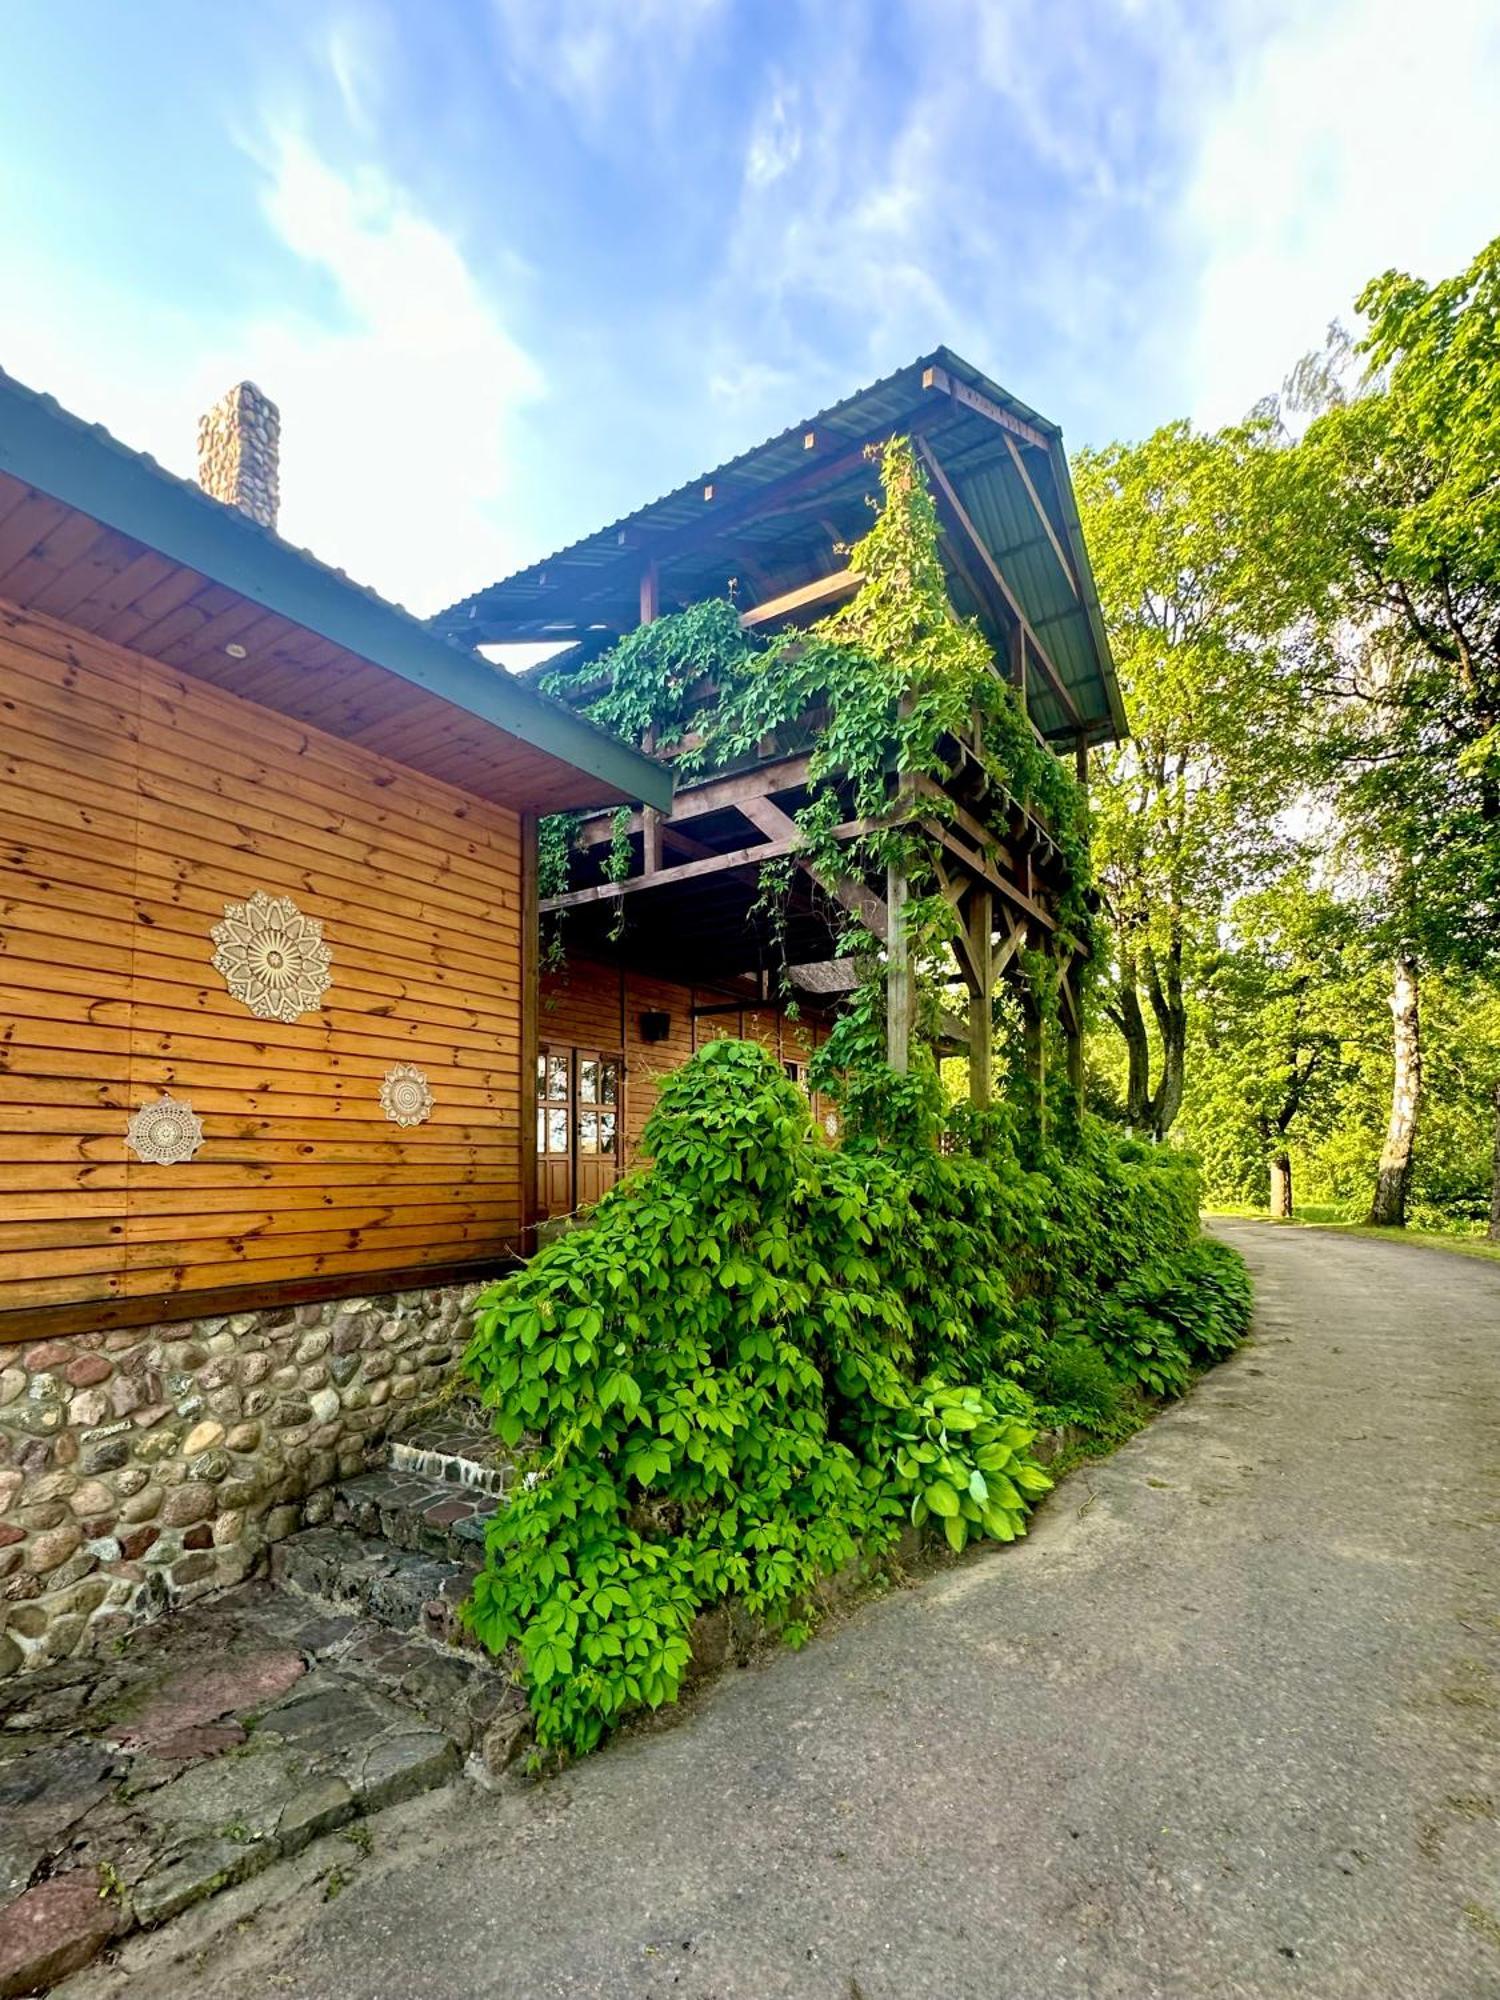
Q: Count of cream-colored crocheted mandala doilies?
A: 3